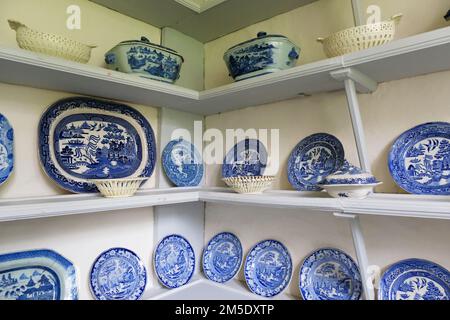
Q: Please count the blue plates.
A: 13